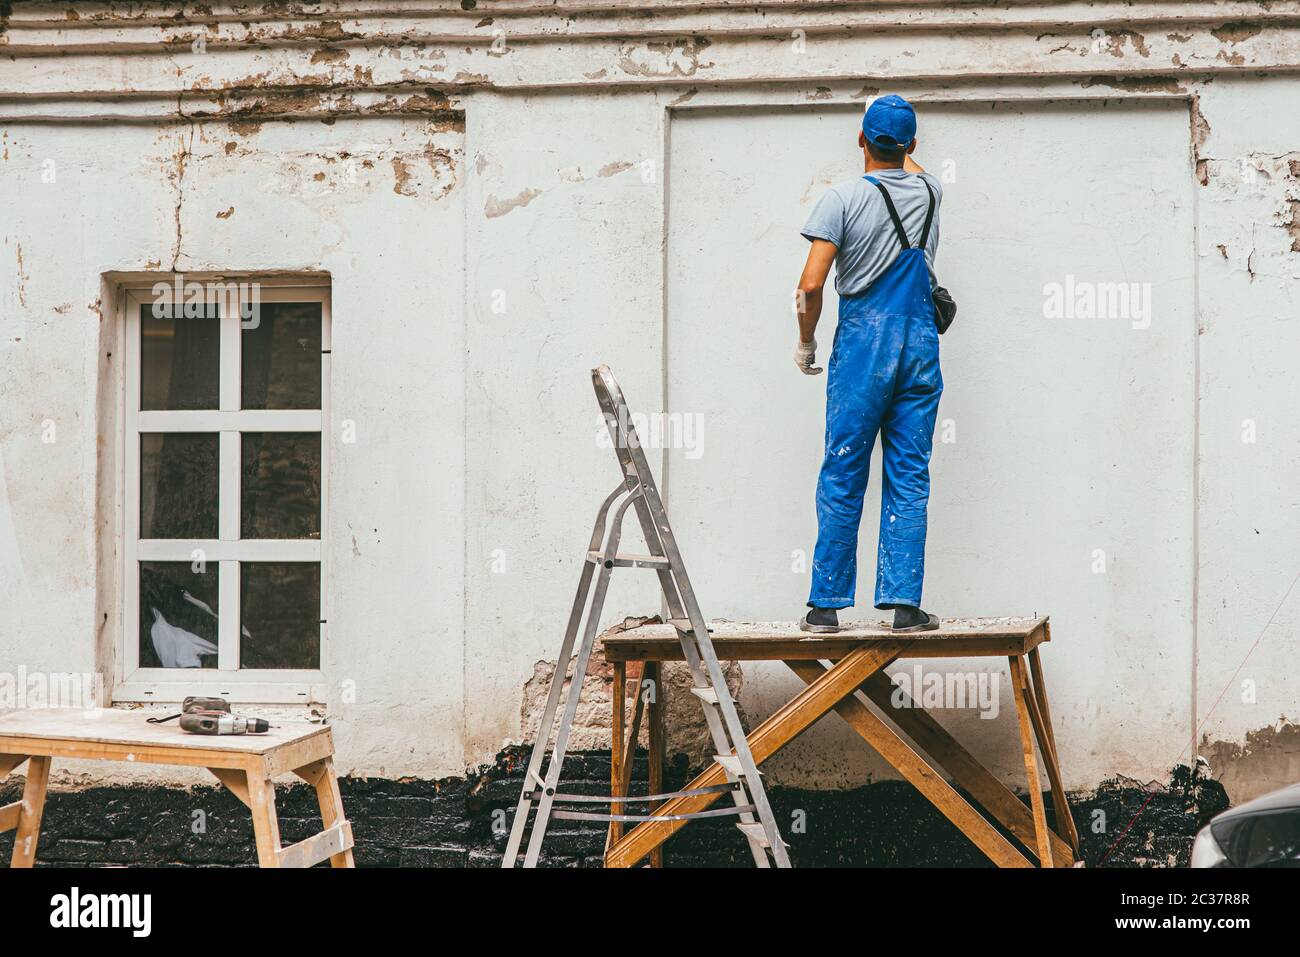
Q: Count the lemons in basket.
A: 0